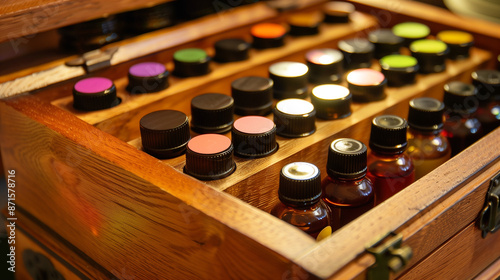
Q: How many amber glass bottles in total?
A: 6